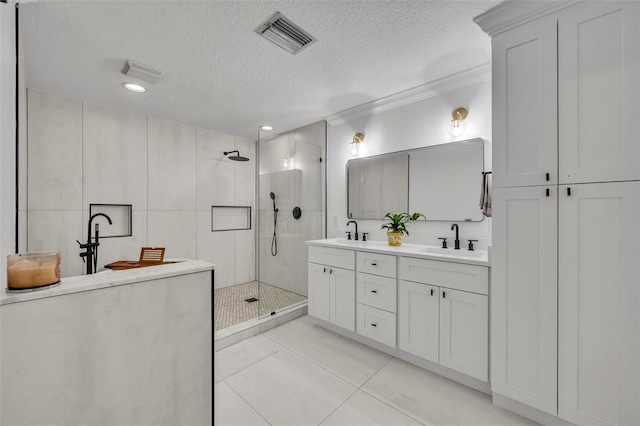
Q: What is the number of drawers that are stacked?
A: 3